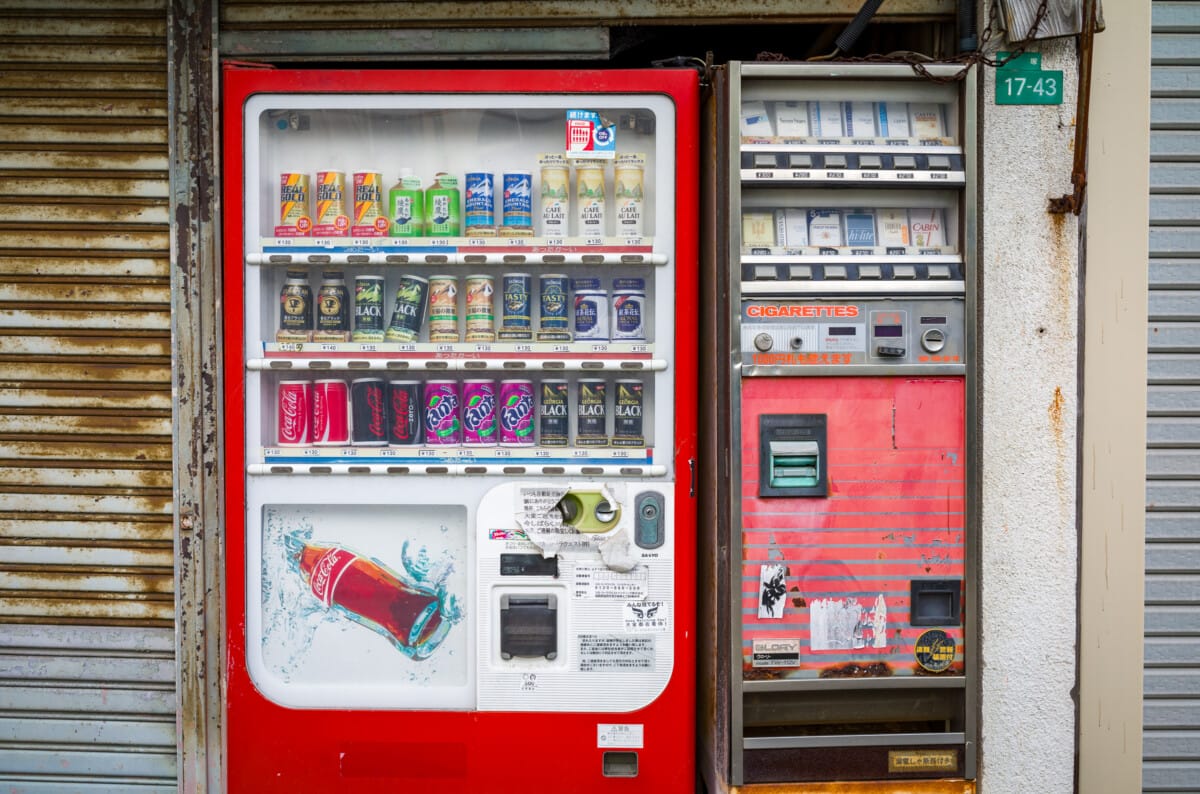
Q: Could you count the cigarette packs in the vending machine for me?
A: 12